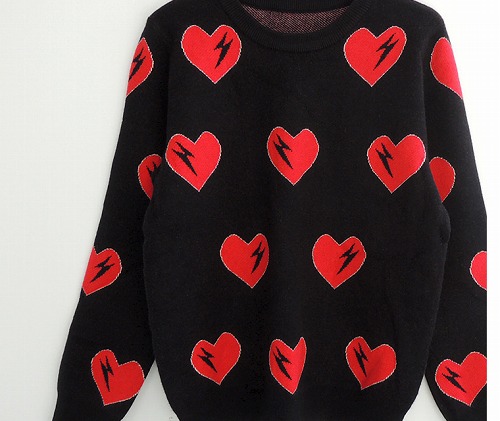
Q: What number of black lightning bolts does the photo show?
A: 15